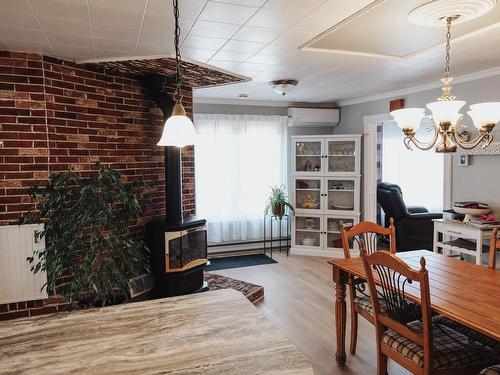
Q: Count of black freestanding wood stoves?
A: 1